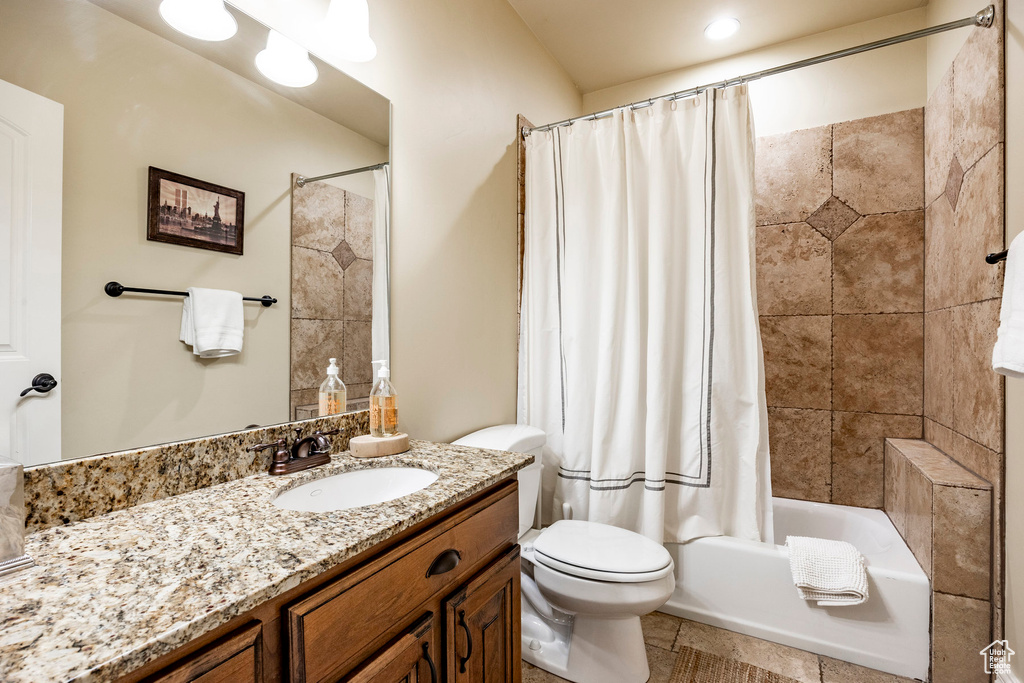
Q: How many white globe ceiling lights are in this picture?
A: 3